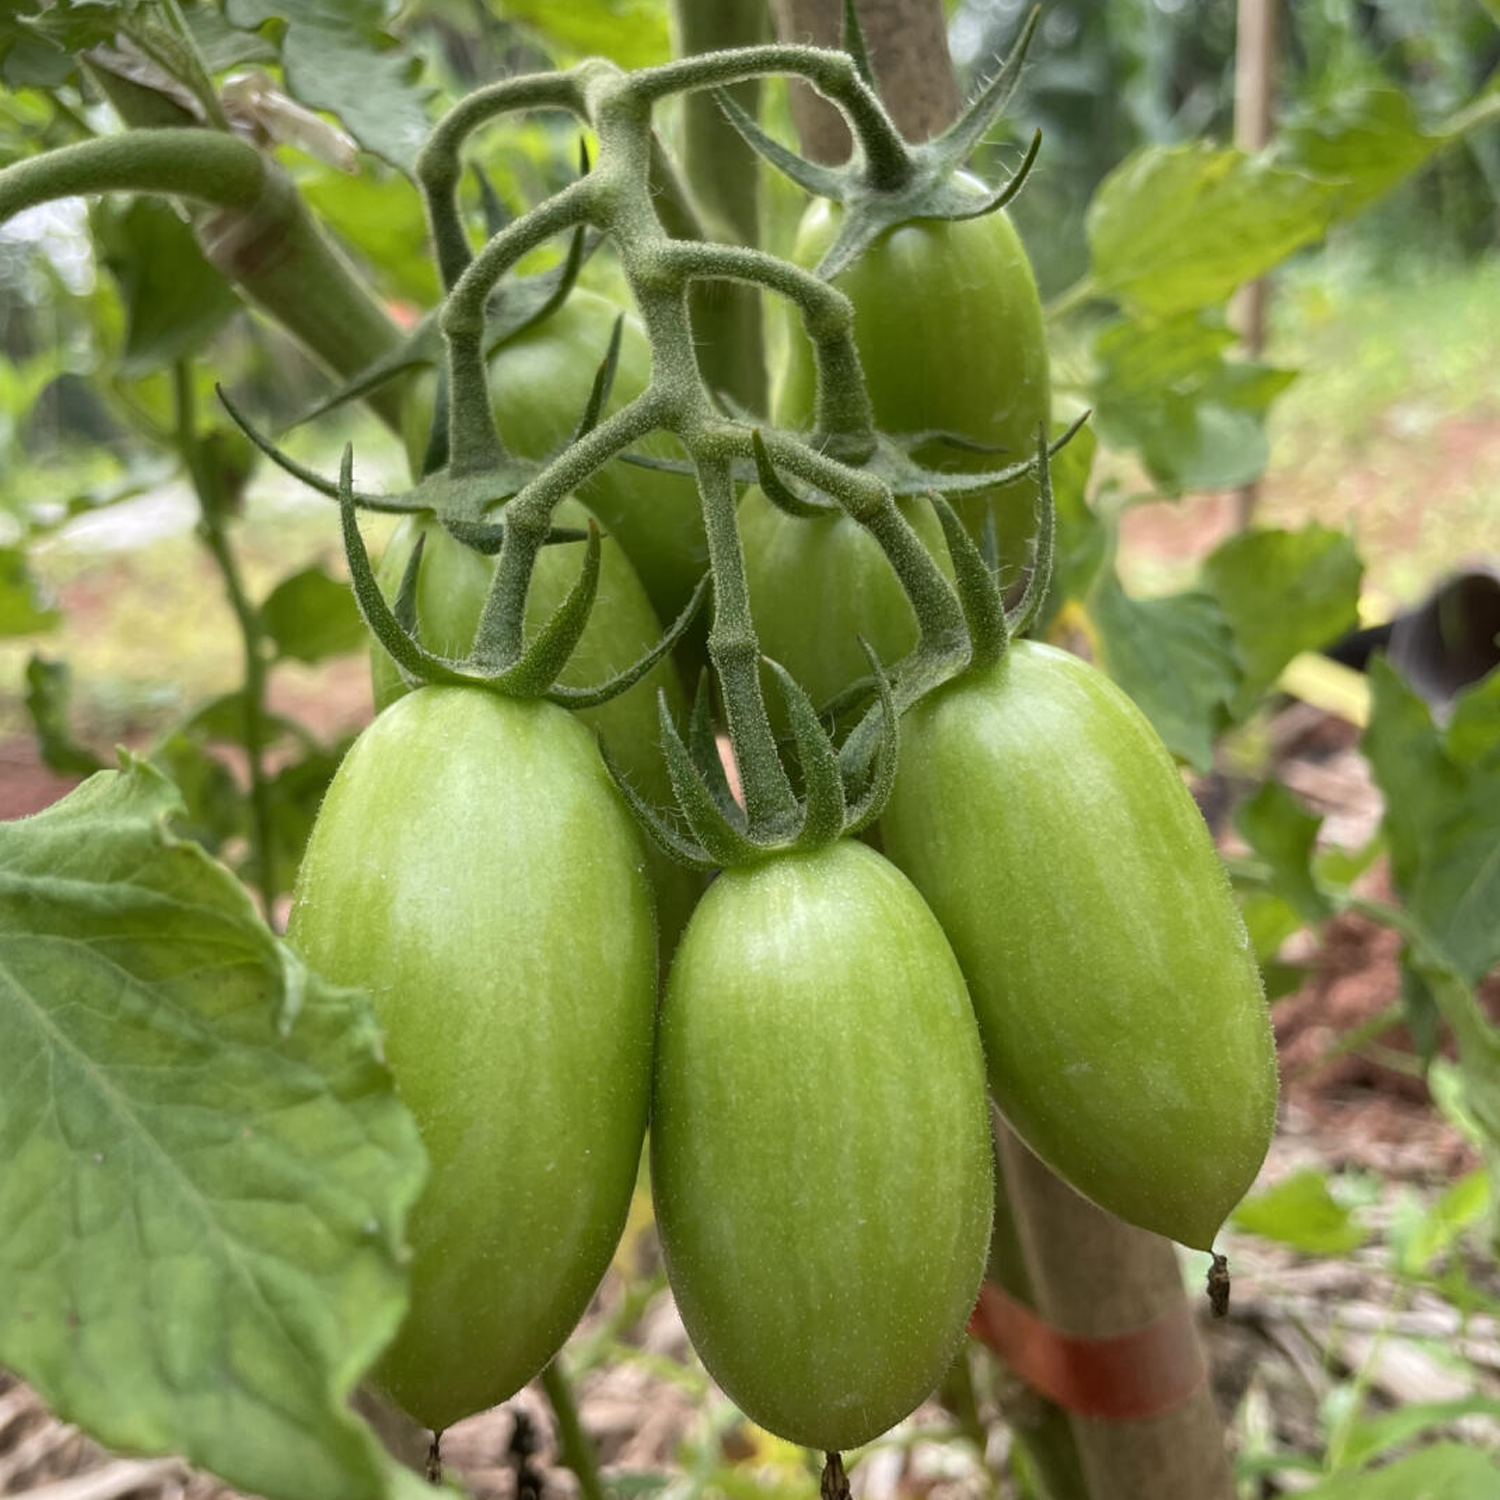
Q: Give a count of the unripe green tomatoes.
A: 7